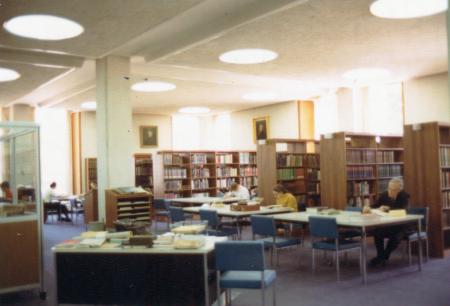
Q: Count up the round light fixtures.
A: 9